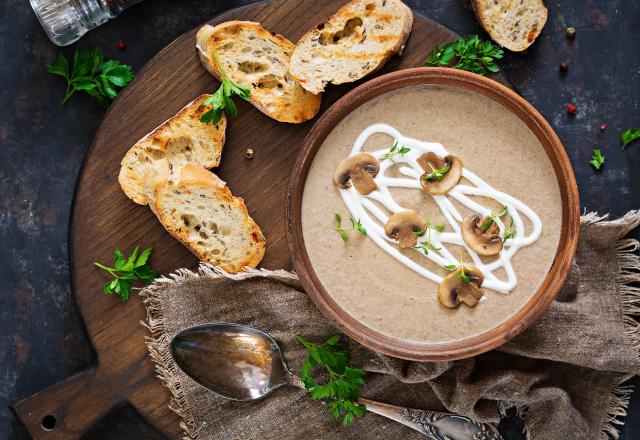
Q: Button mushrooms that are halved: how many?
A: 5